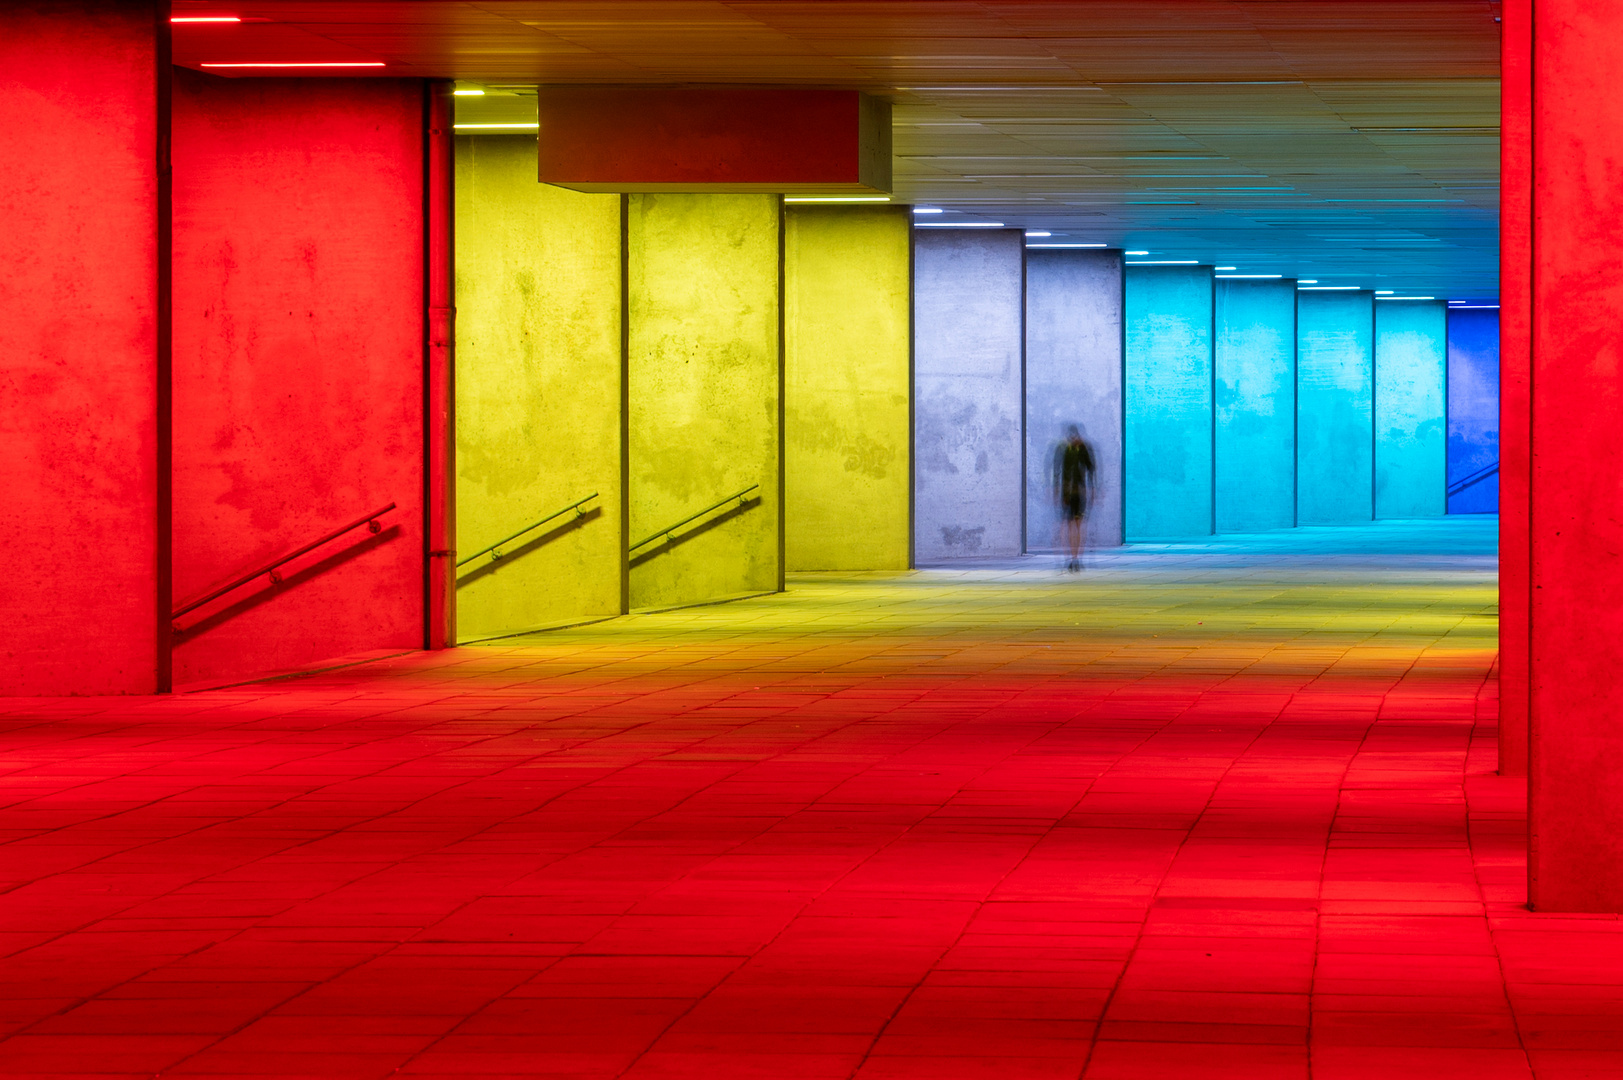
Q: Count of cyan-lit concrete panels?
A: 4